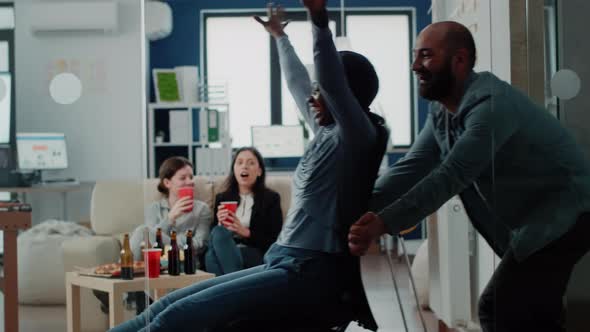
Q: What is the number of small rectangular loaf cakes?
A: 0